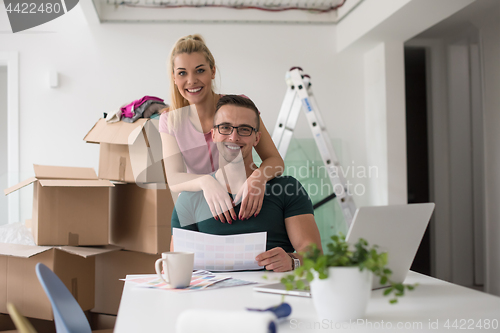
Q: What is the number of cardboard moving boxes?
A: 5